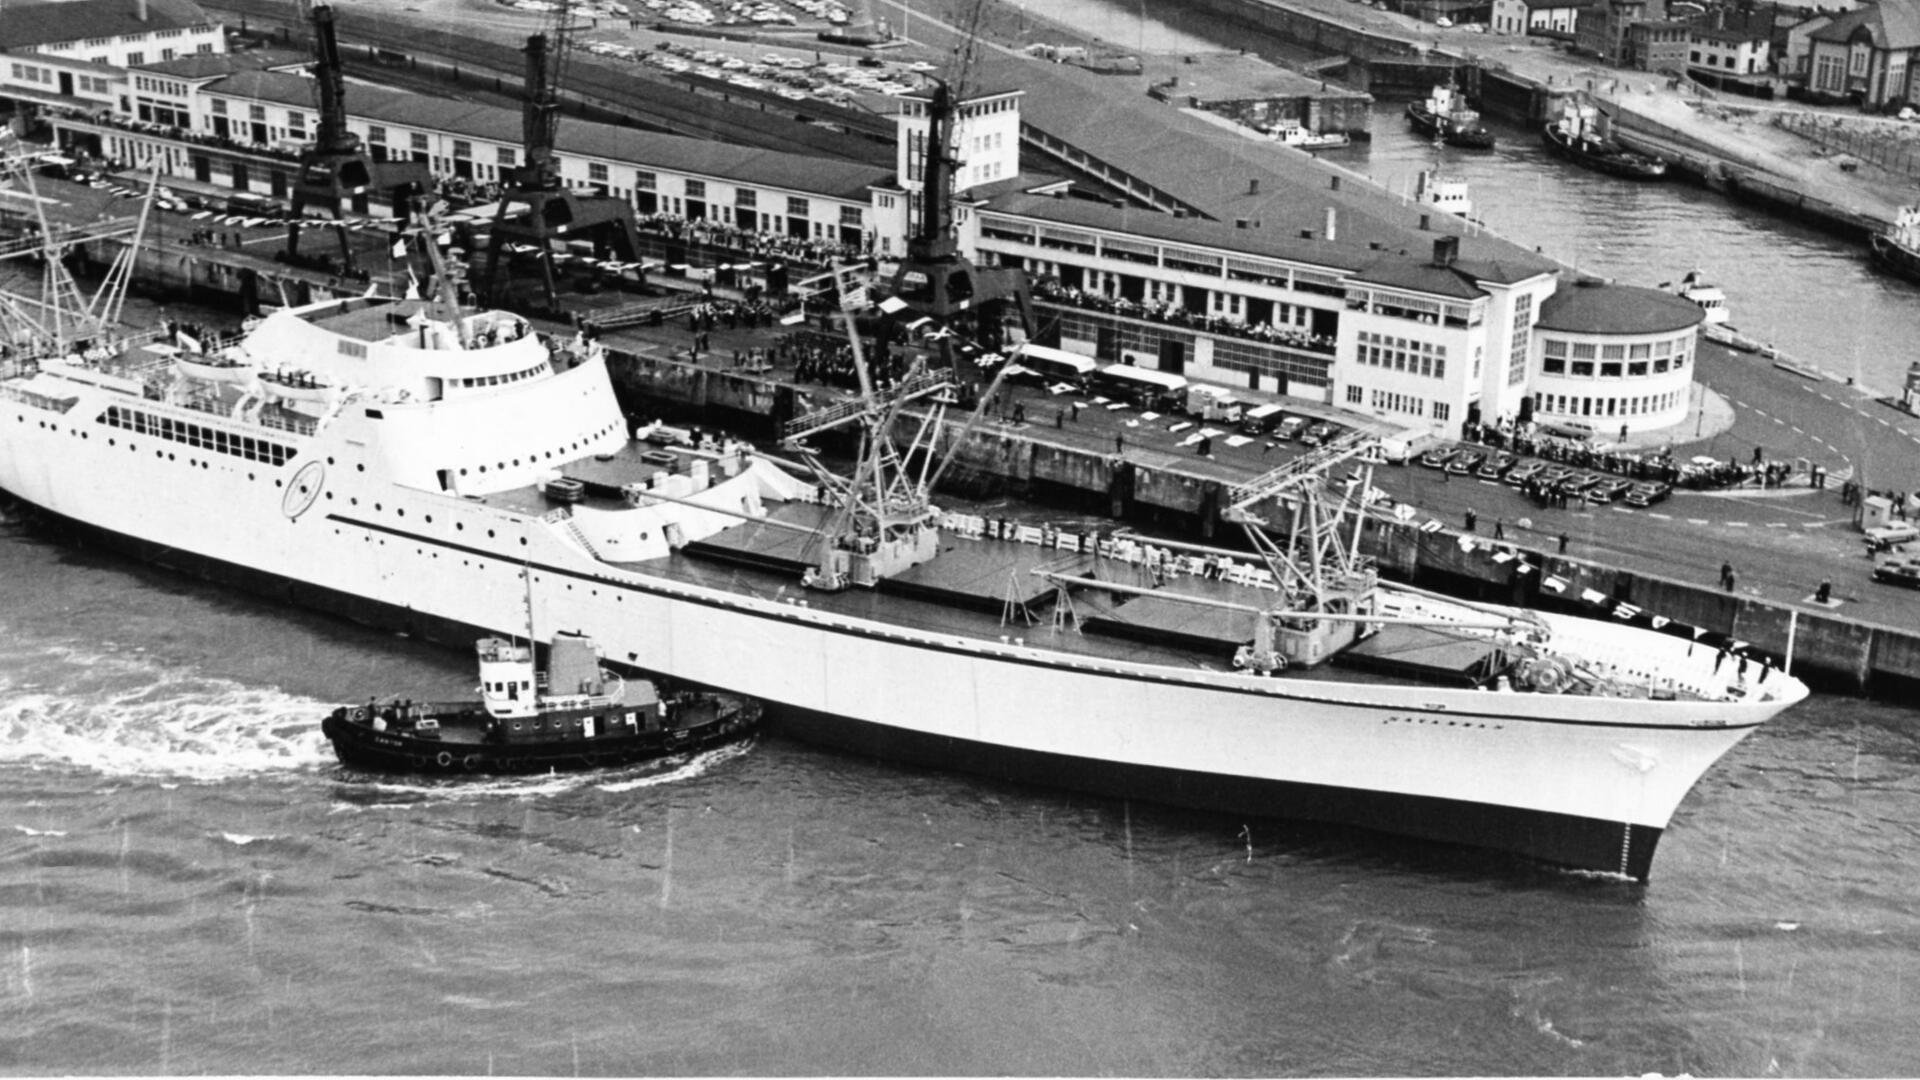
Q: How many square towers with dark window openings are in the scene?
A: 1